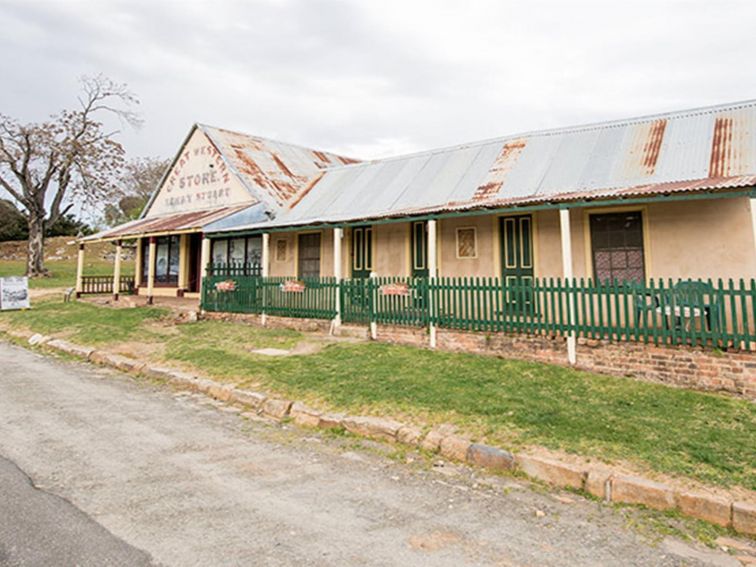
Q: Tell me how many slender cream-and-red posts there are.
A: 3